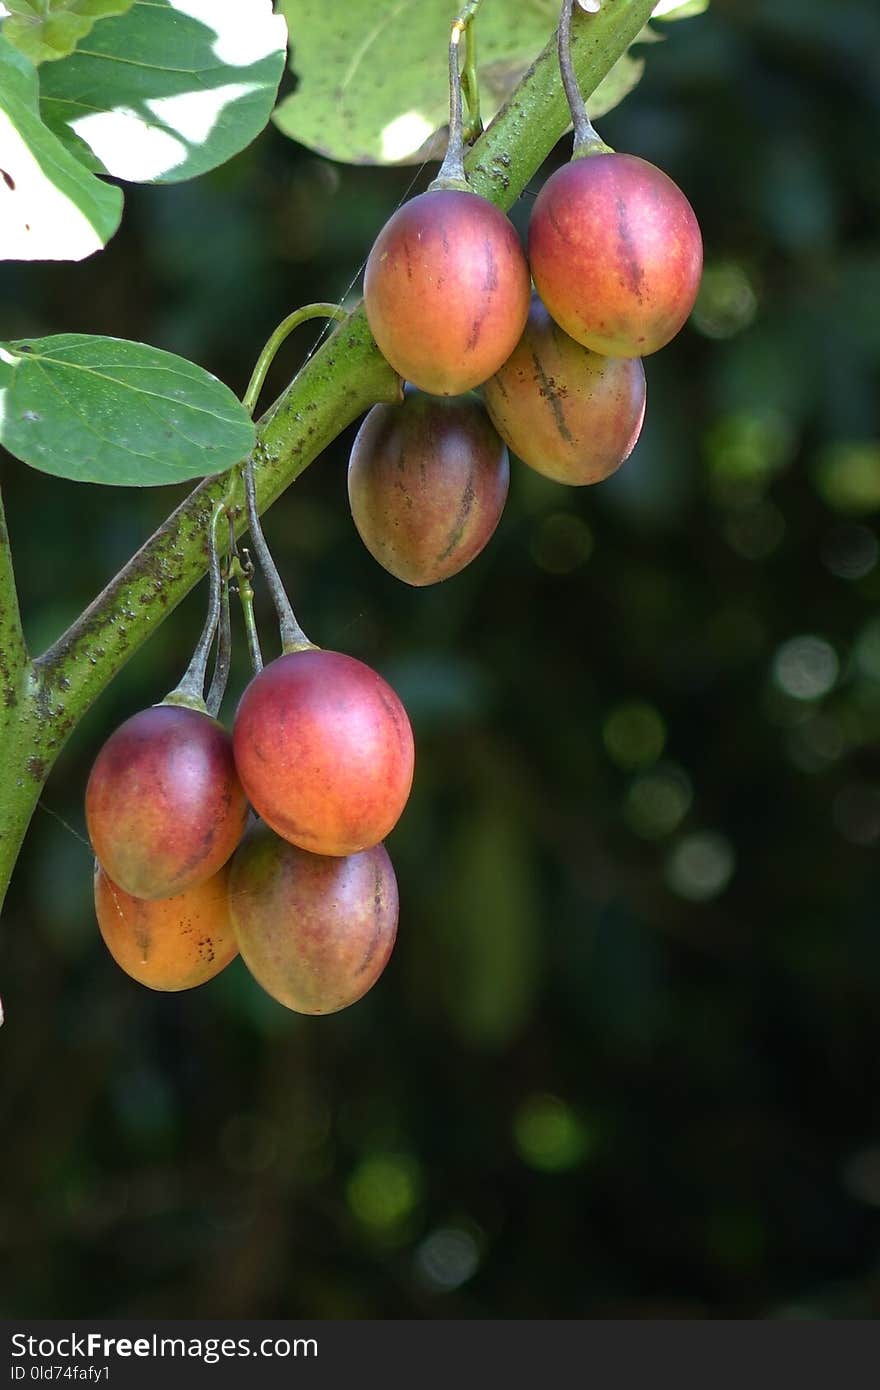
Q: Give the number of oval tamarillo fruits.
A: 8